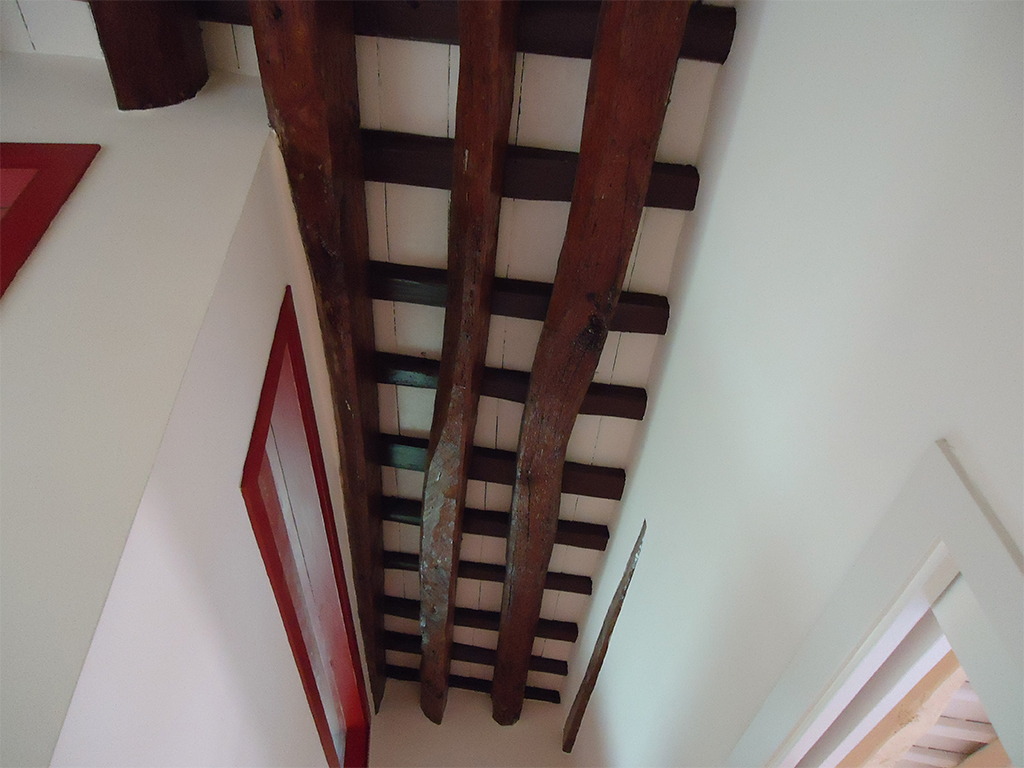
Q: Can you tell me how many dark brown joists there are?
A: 10